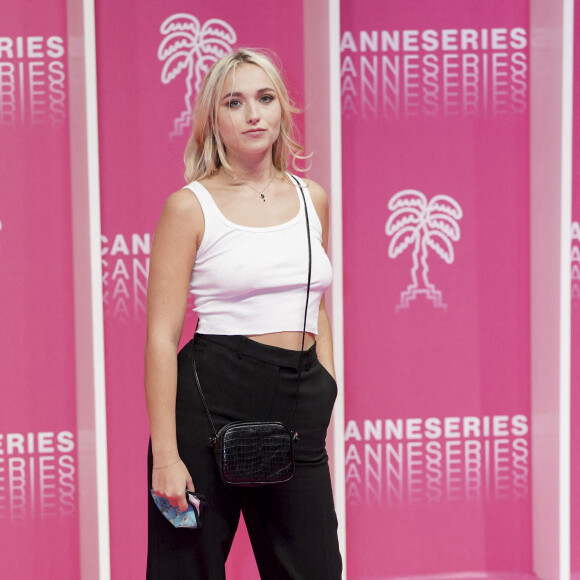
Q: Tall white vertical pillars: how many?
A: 3